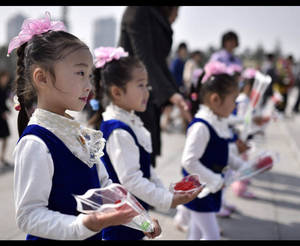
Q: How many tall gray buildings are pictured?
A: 2